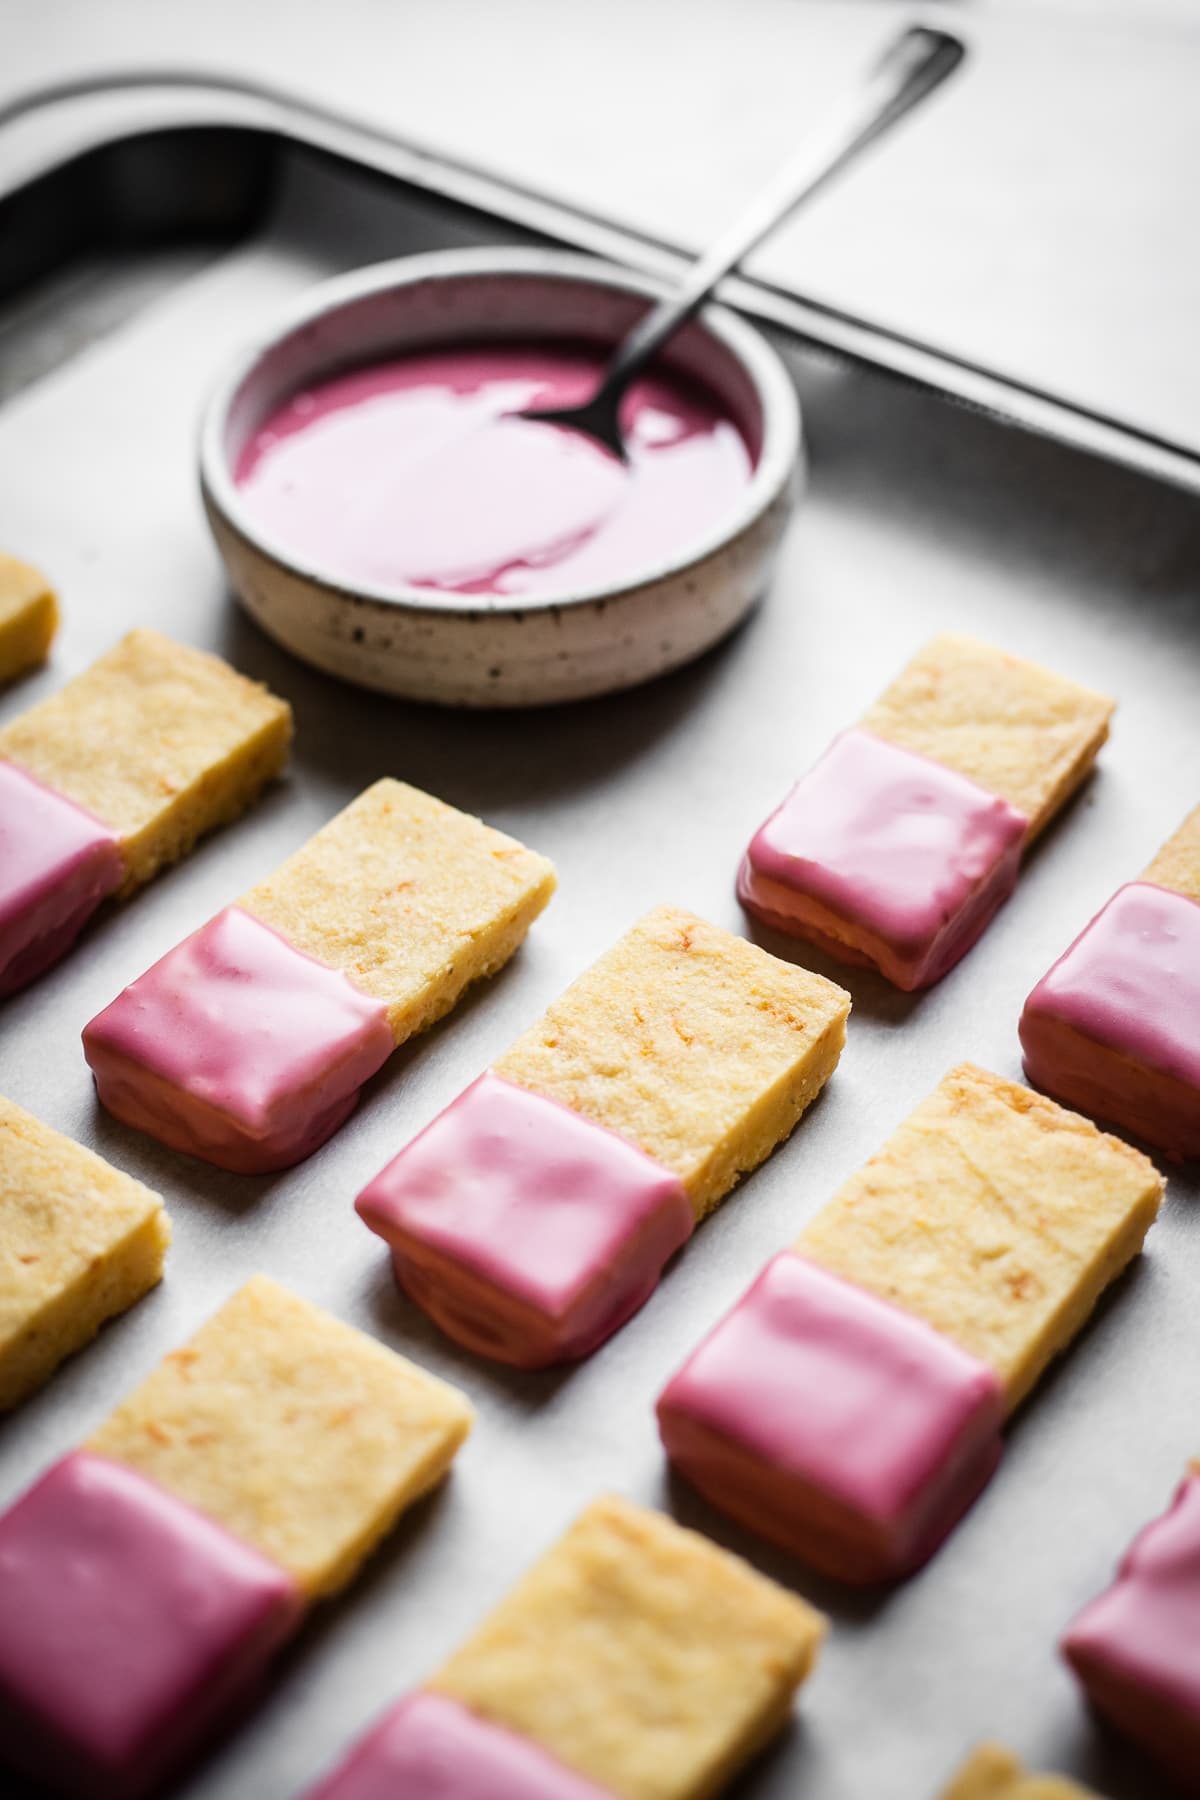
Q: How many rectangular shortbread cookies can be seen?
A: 12